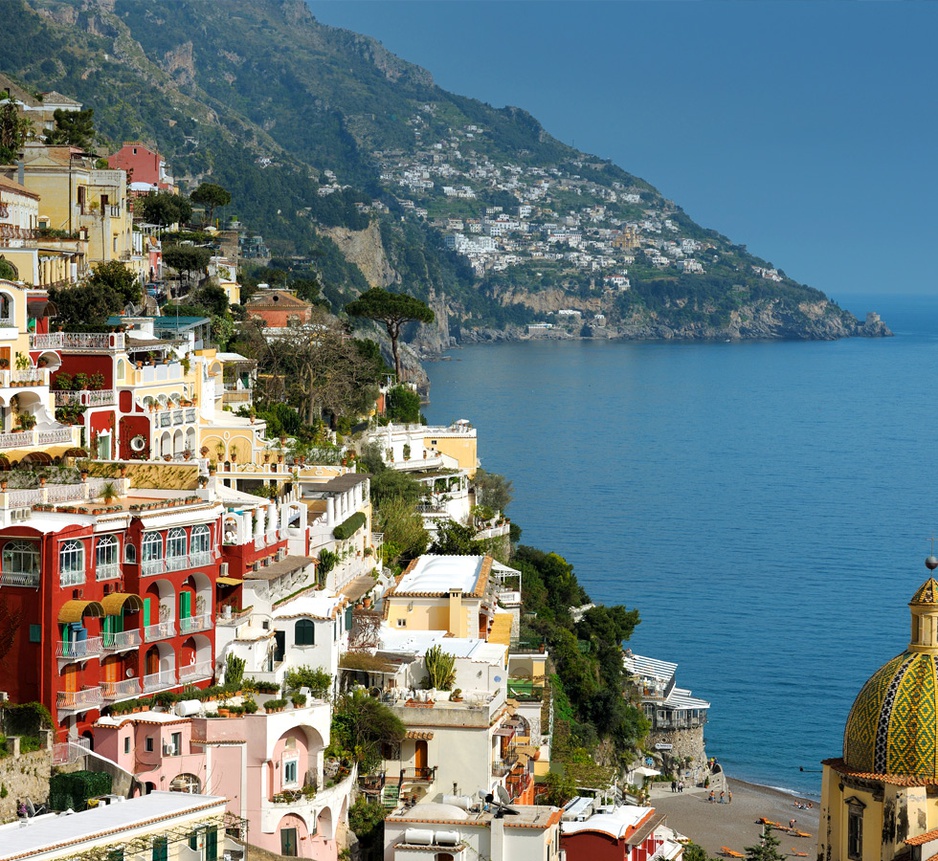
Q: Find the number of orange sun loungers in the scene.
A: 5